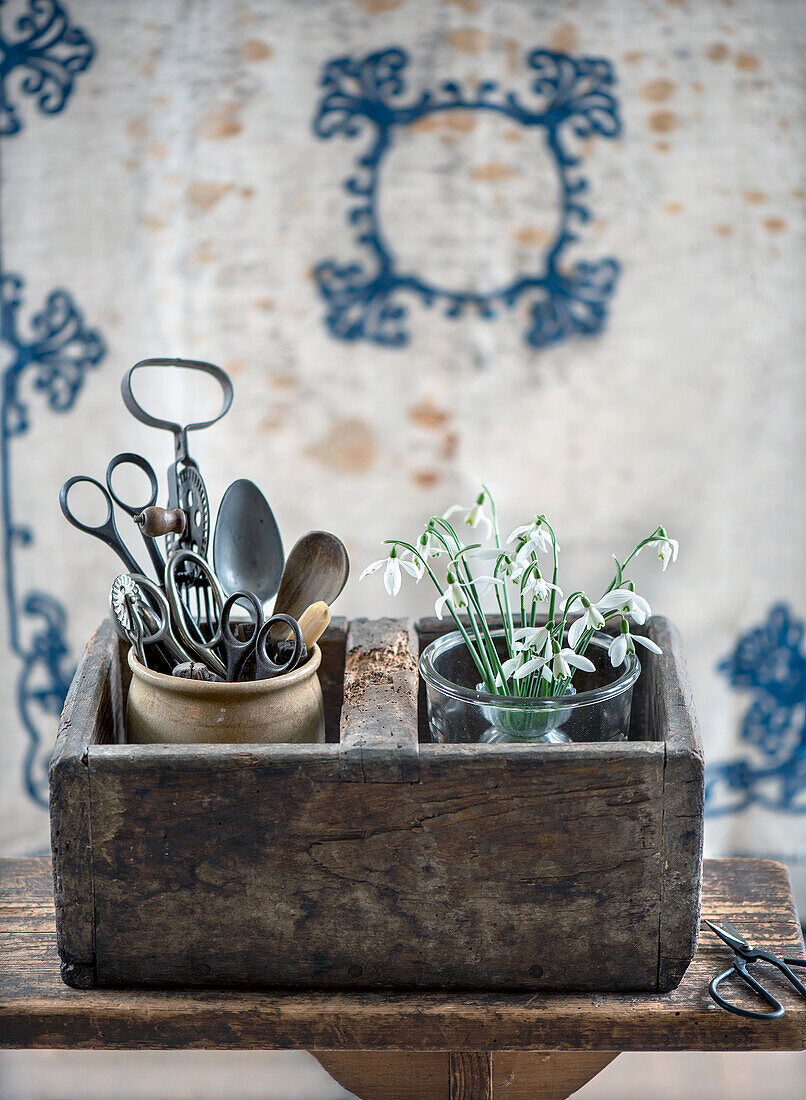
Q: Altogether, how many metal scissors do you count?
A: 4